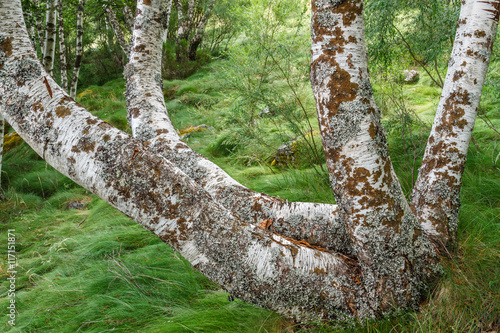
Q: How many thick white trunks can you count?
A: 4